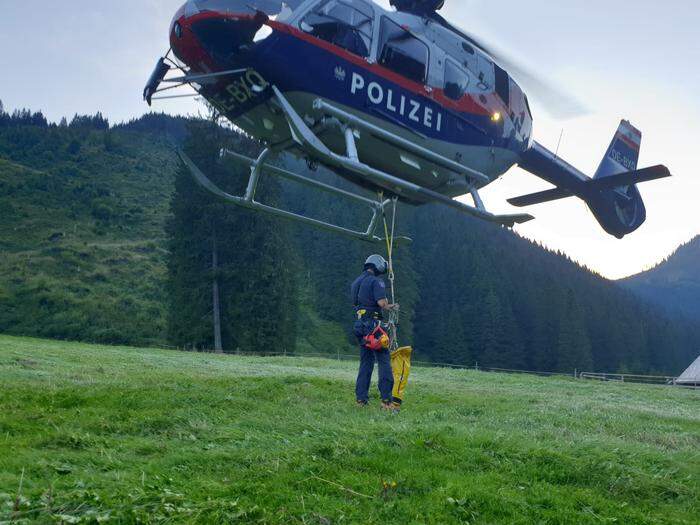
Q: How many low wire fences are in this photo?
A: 1